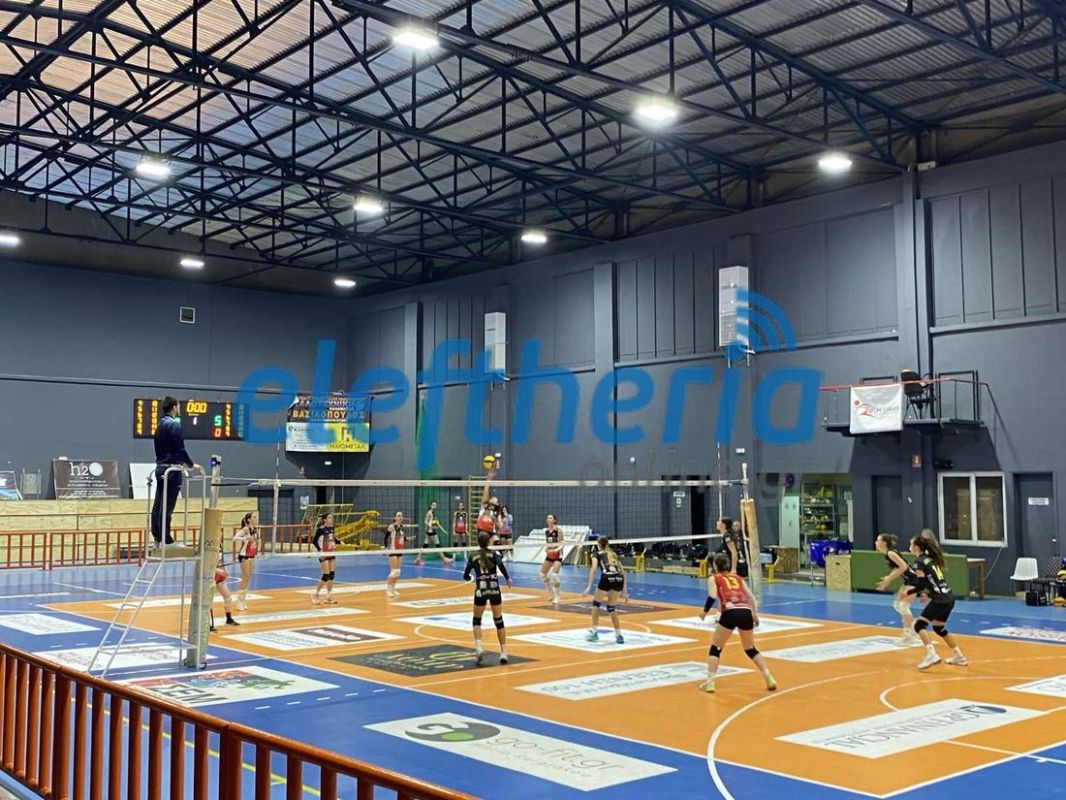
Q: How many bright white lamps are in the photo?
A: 9